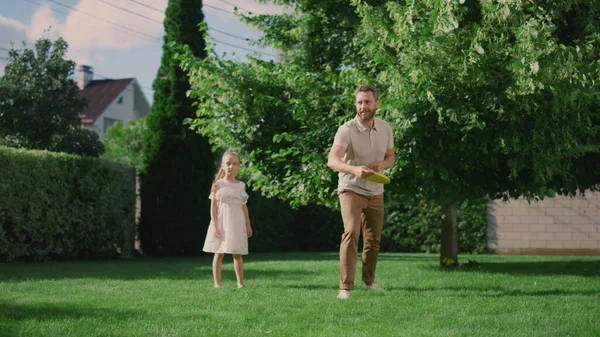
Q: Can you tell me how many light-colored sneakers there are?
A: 2